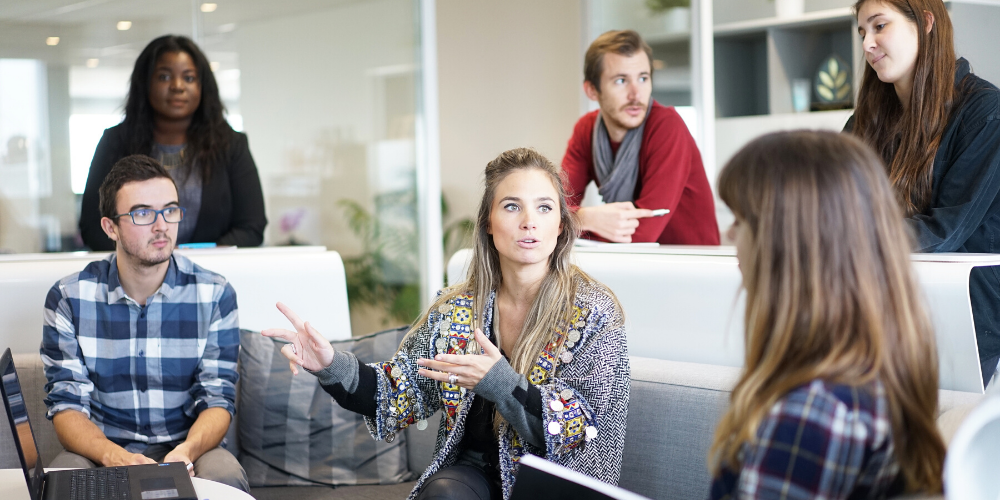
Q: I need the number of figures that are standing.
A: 3